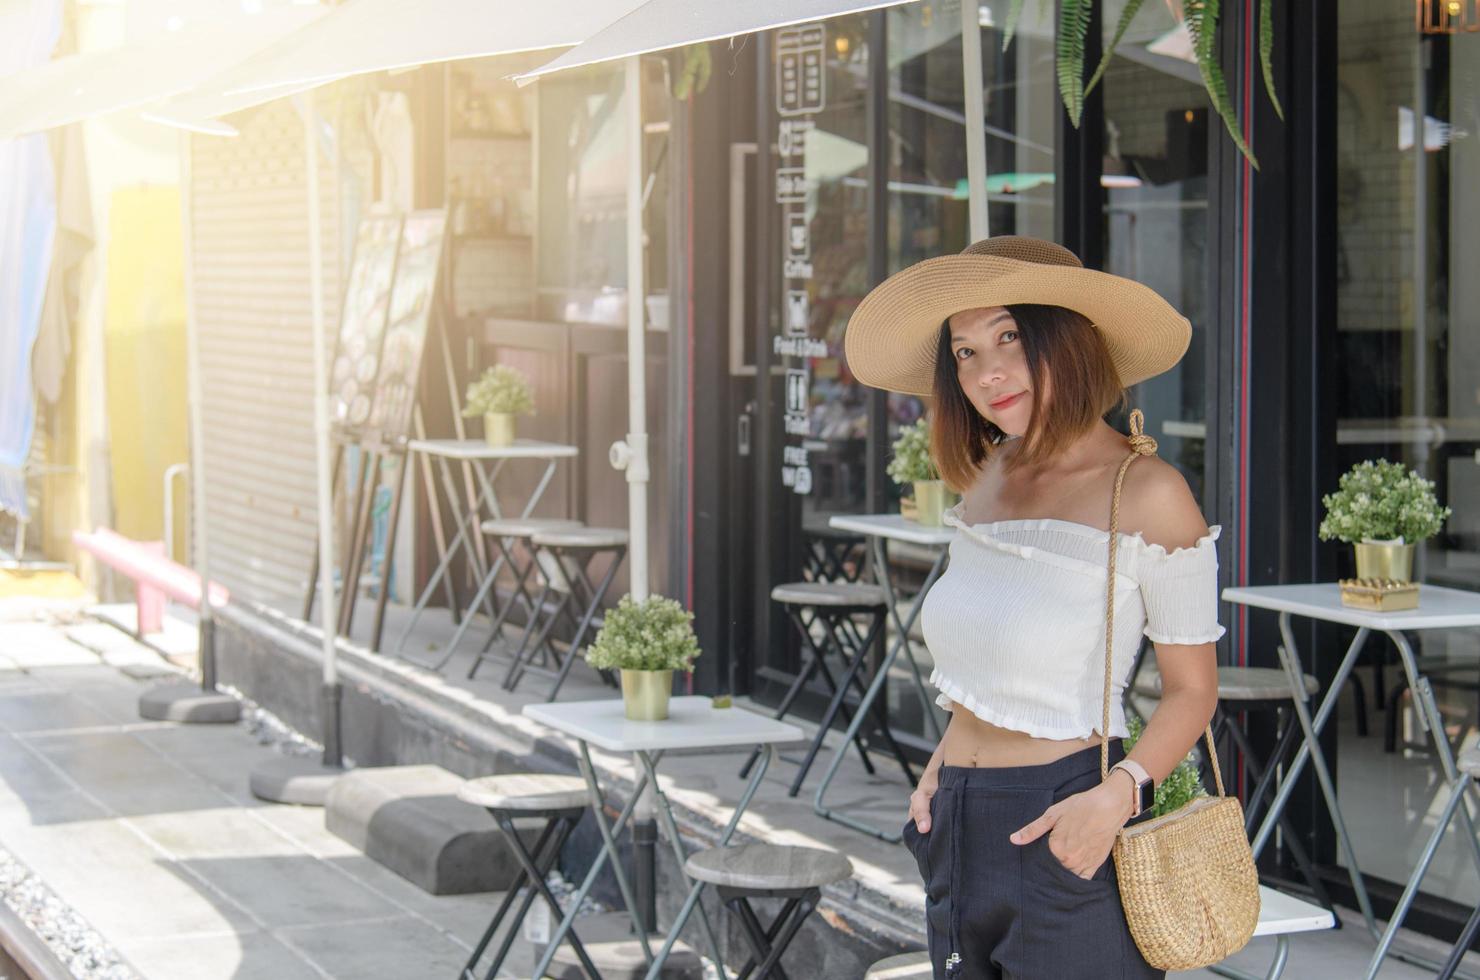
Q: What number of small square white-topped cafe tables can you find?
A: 5